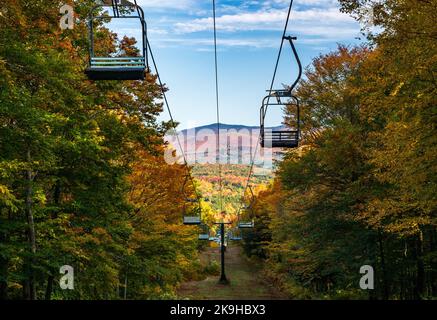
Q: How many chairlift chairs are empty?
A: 6